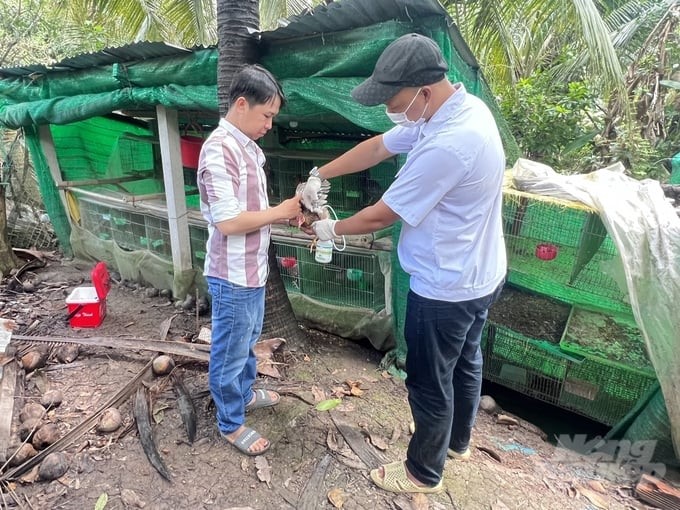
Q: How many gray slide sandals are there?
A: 2